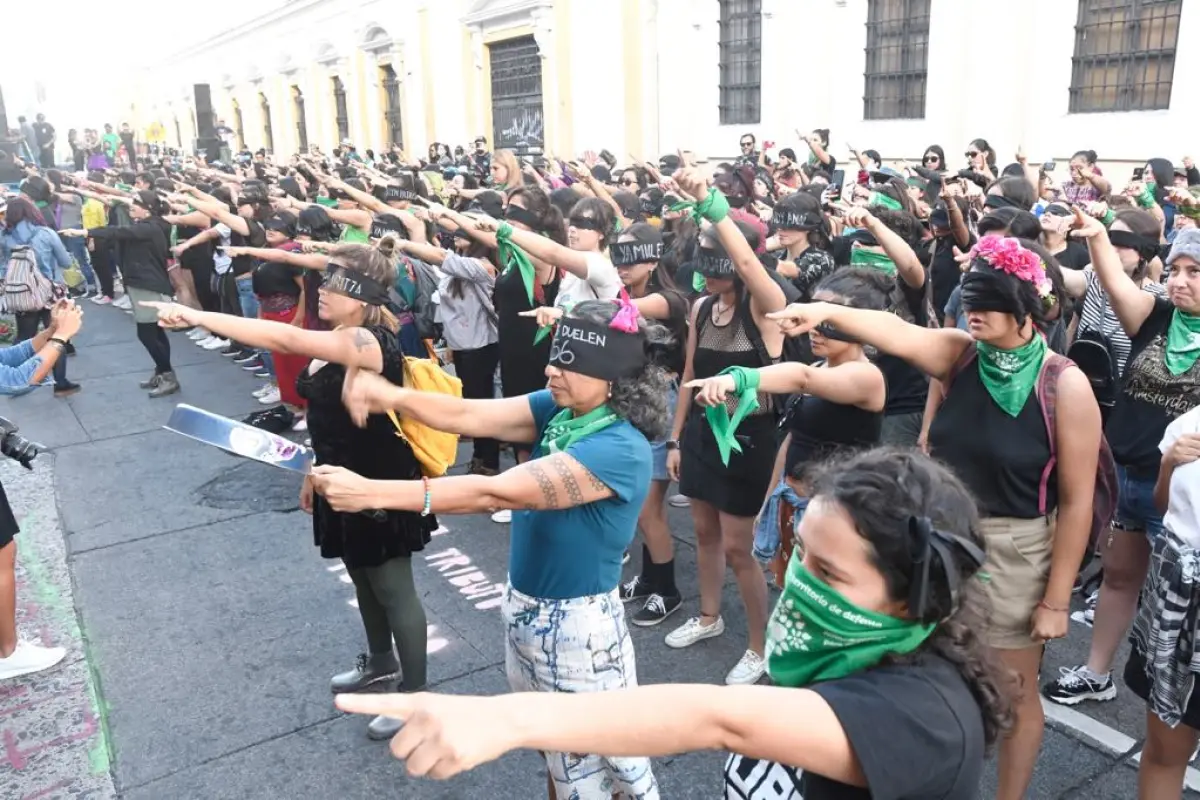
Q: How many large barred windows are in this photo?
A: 3